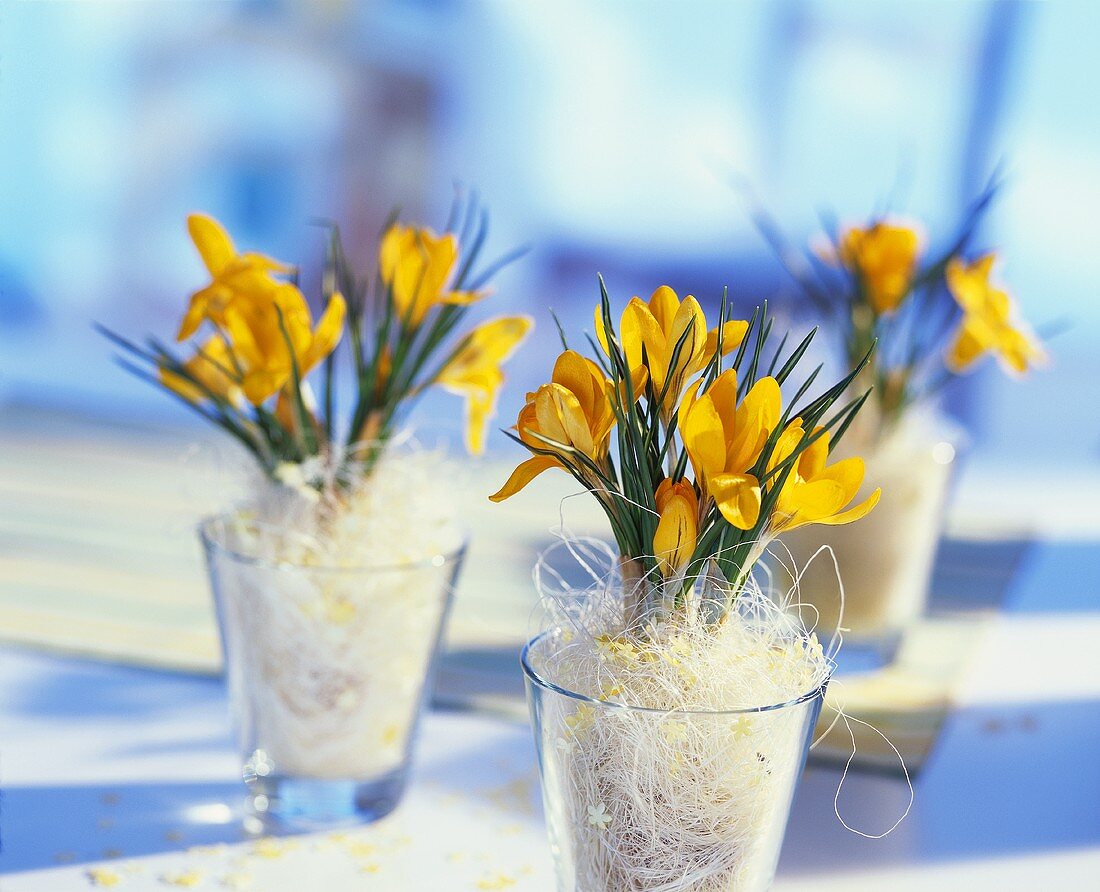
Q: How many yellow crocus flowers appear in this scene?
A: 12